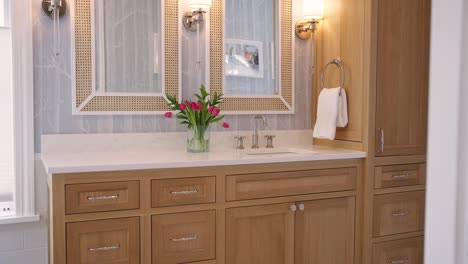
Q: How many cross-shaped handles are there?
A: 2